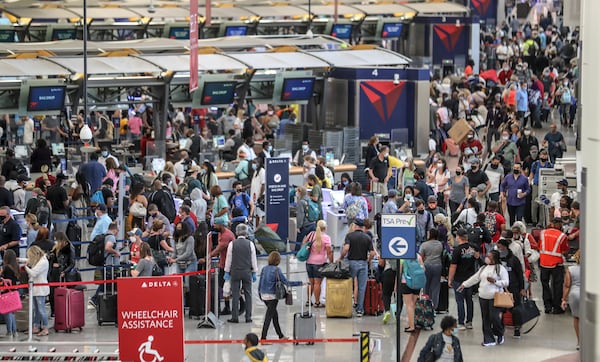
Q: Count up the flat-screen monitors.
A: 9